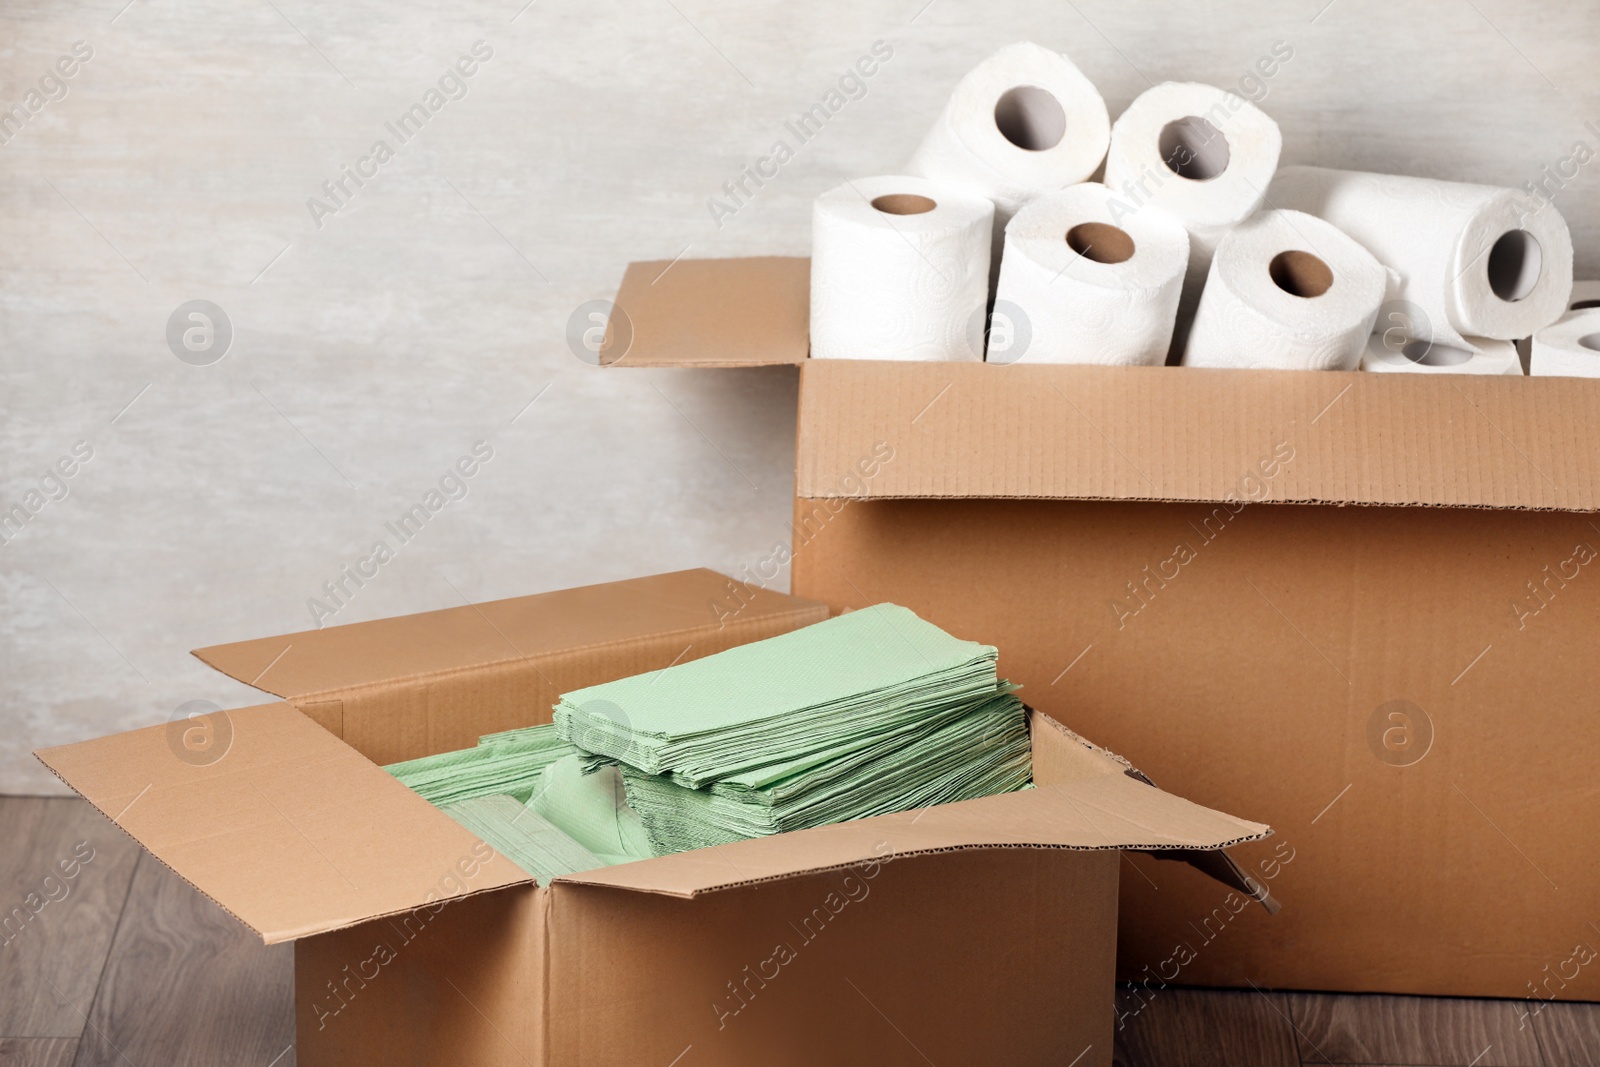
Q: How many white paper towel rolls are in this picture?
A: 9